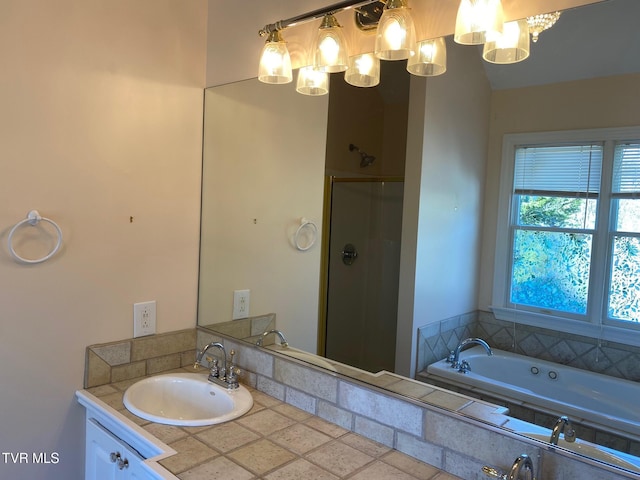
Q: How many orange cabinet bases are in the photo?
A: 0